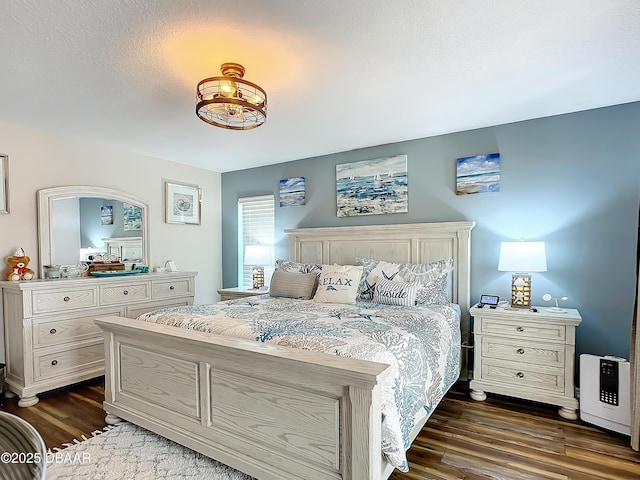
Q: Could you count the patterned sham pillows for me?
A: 2